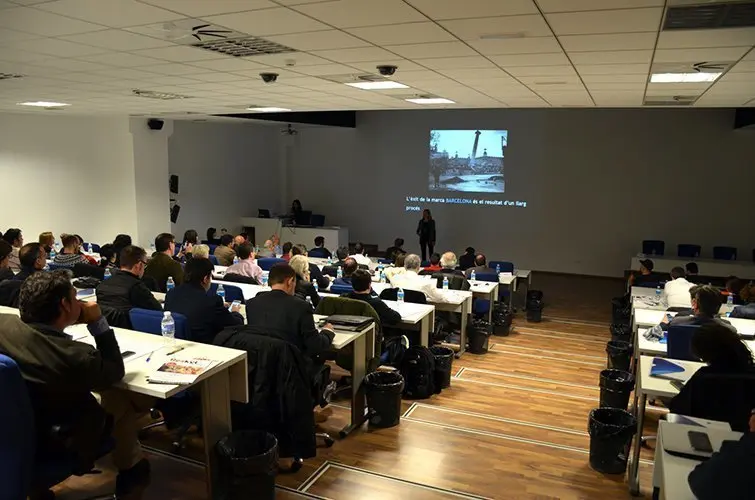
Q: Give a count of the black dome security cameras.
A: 2